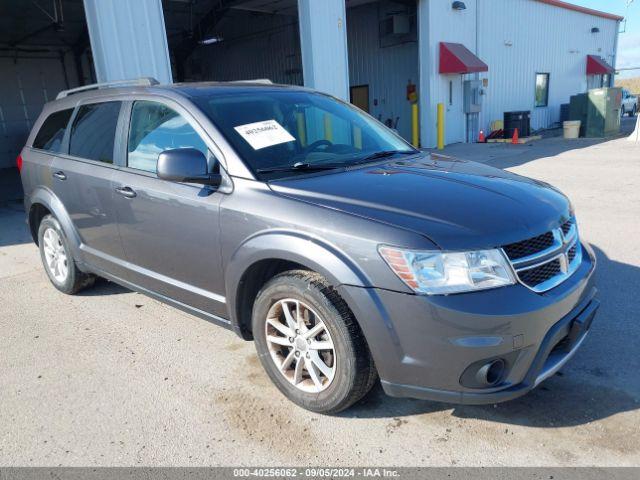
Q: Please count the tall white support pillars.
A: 2